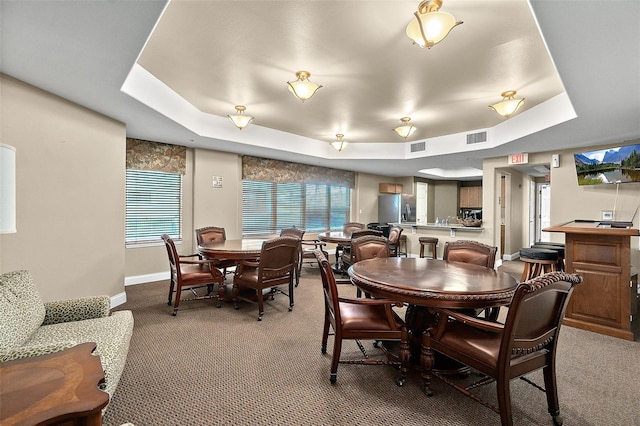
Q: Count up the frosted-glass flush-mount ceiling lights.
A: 6